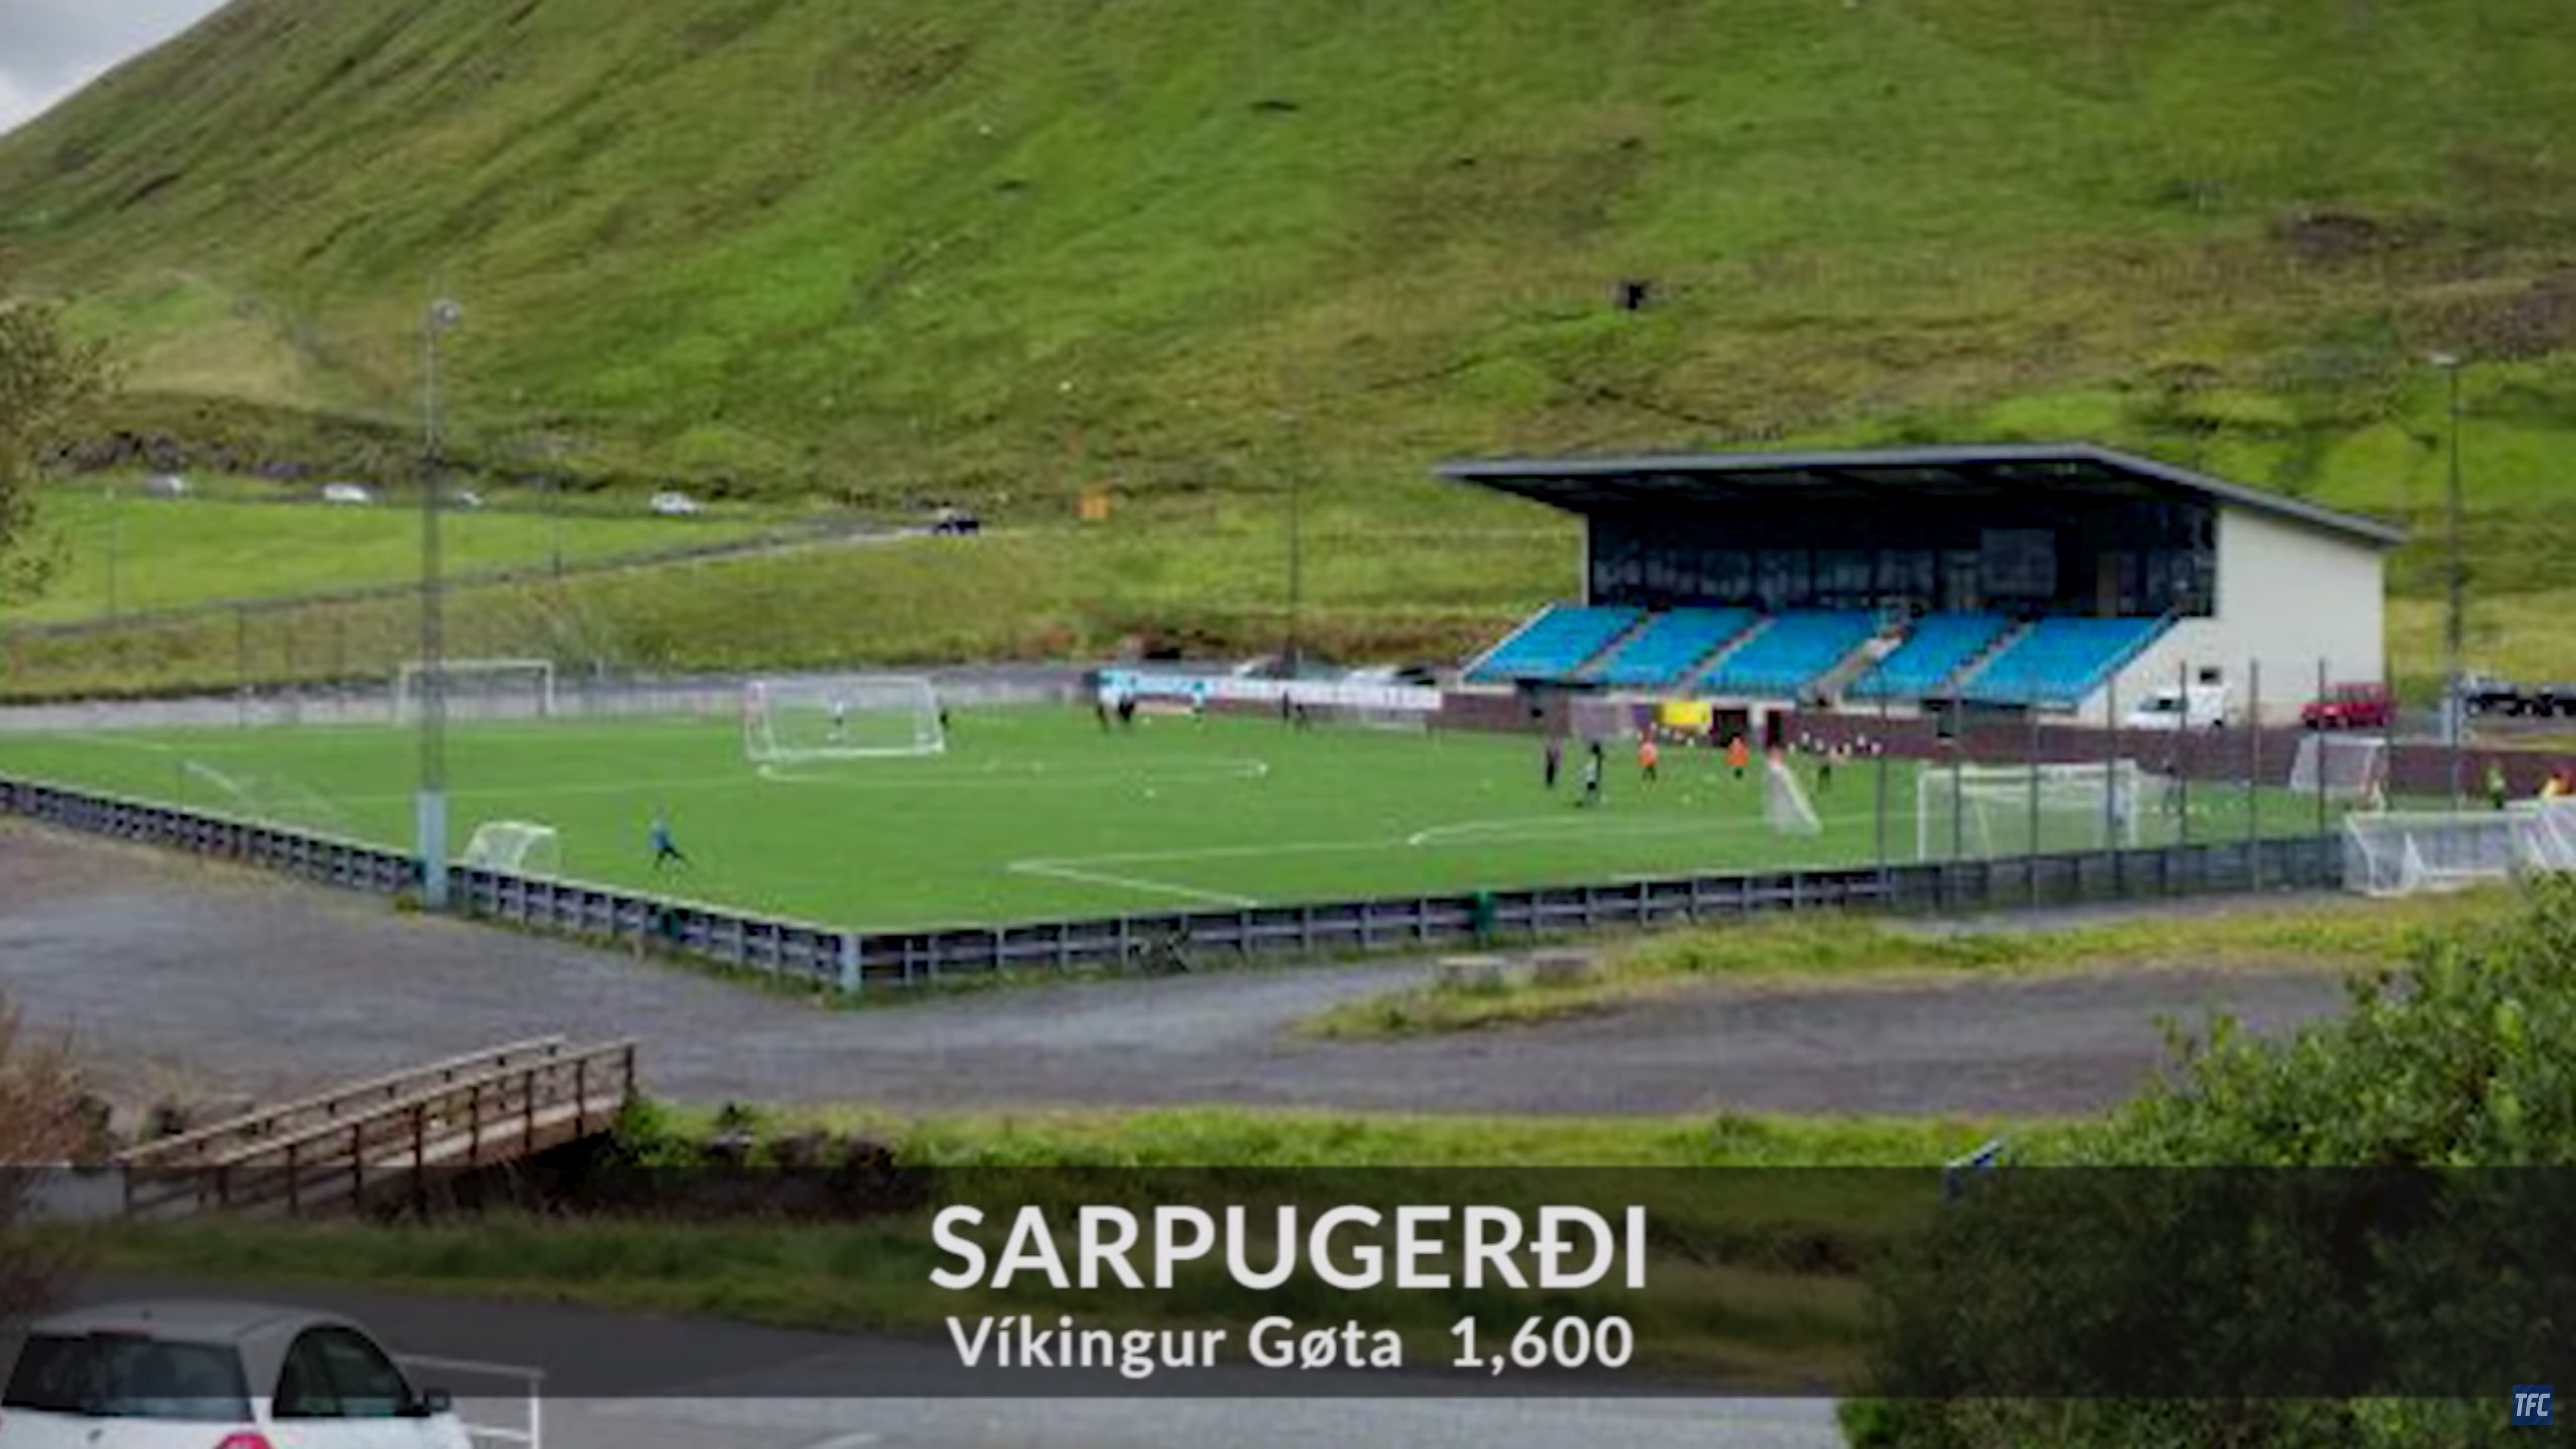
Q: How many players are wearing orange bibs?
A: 2